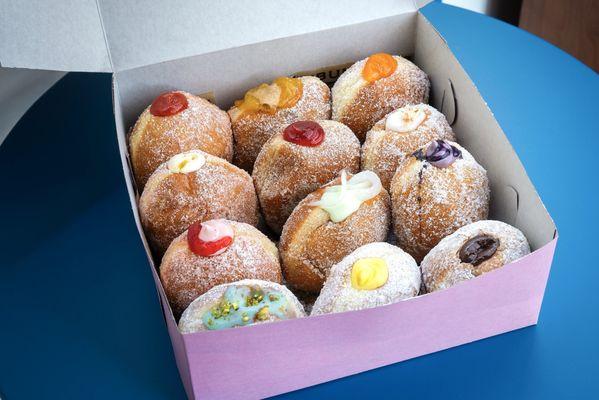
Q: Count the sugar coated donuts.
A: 12